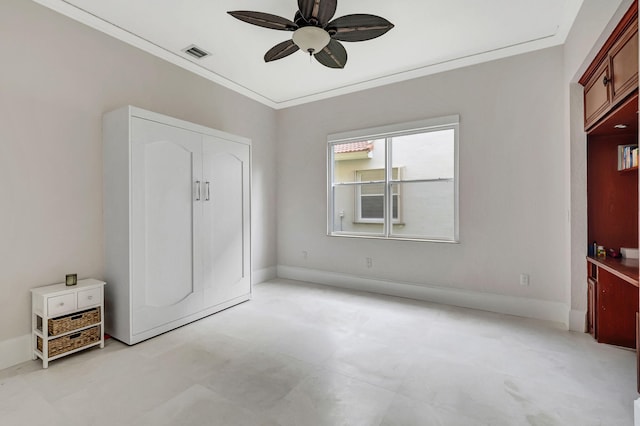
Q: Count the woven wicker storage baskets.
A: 2